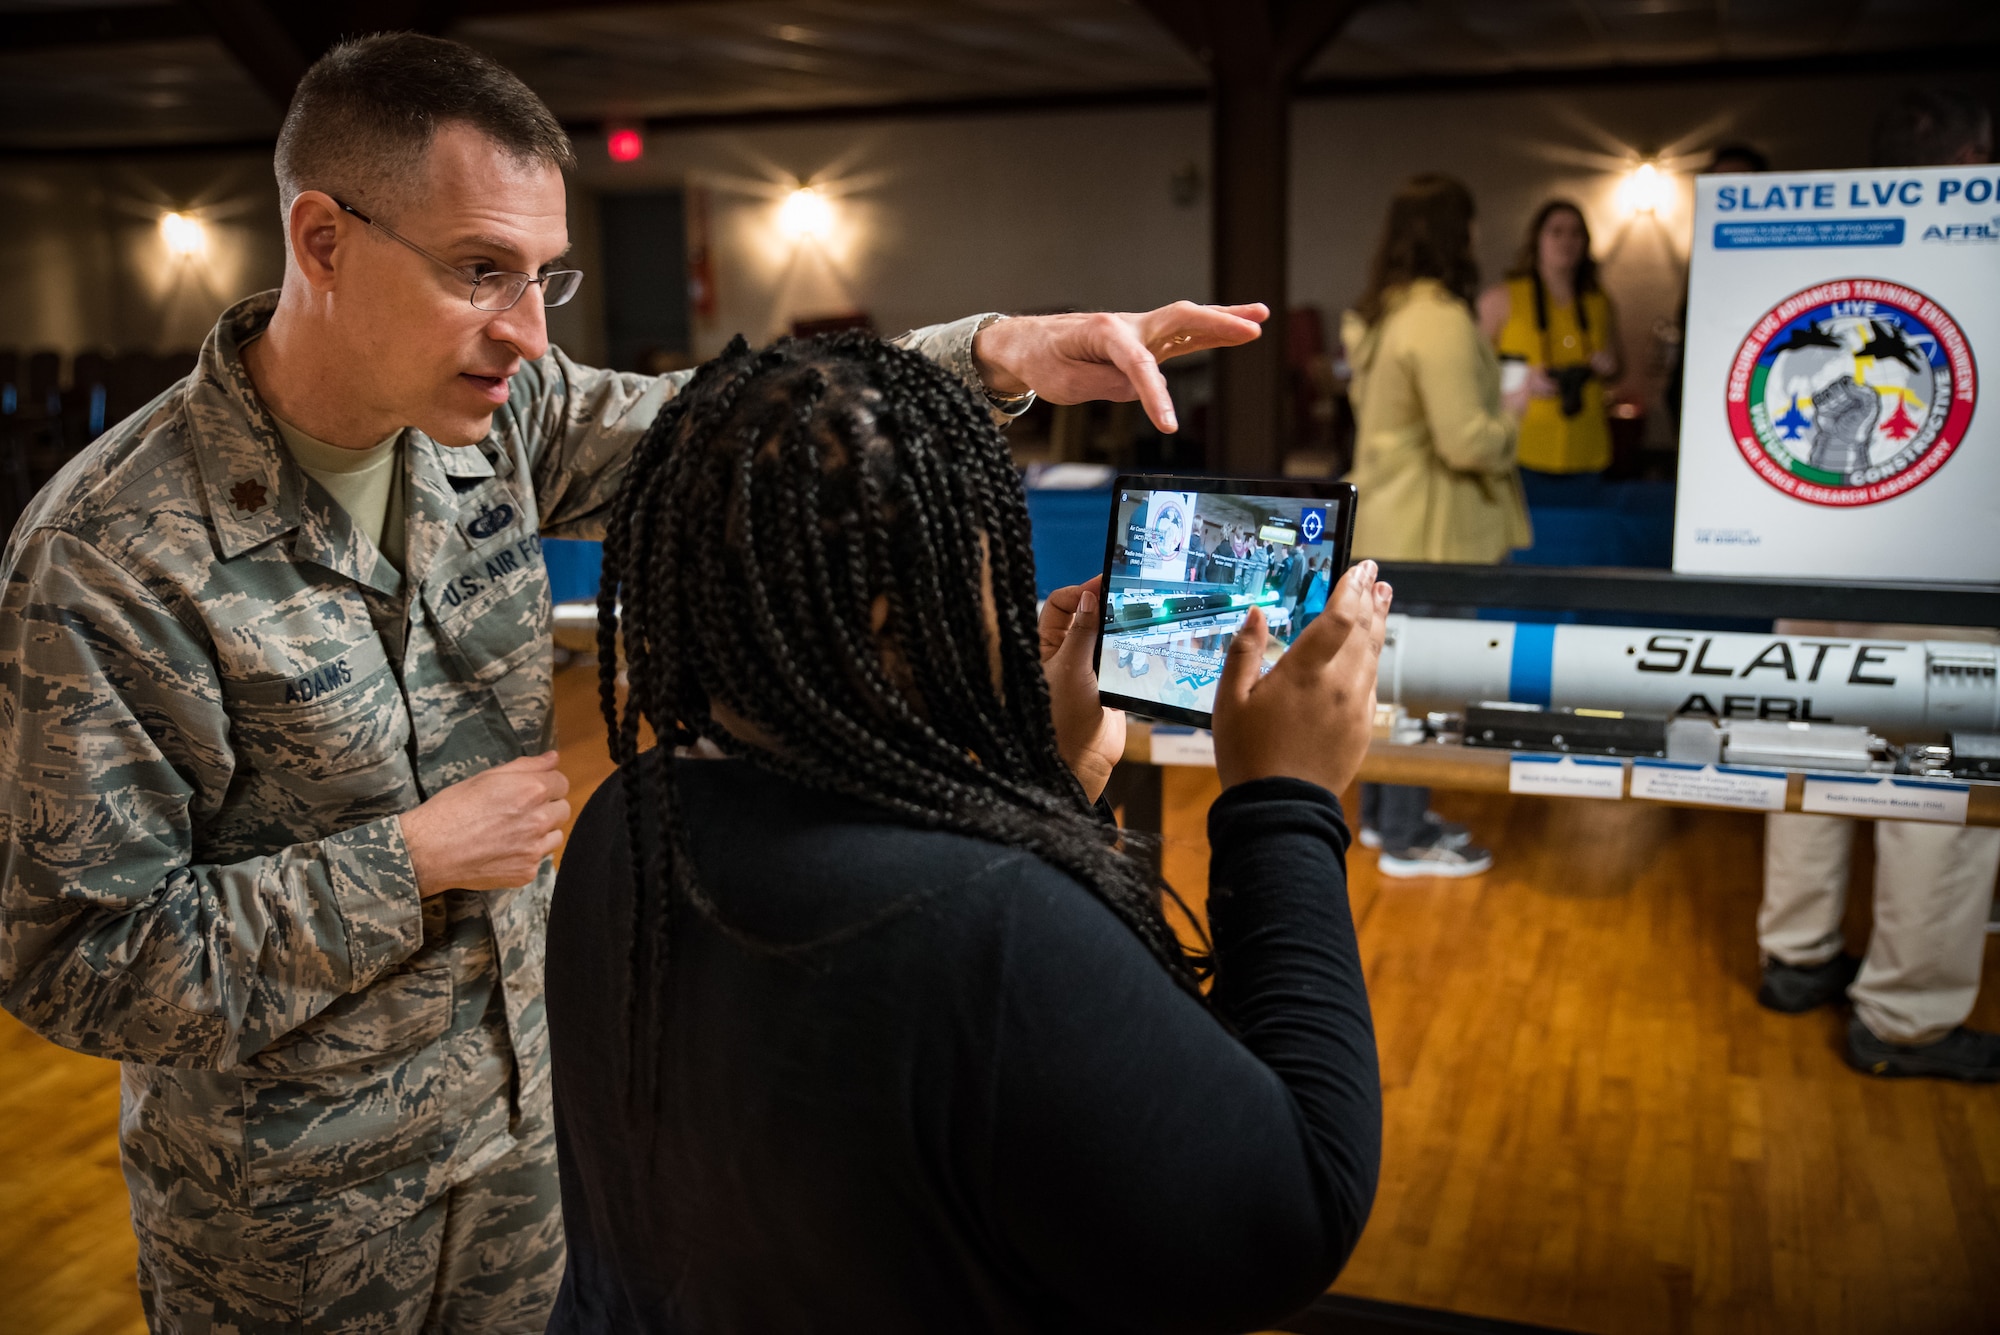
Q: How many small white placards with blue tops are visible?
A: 4